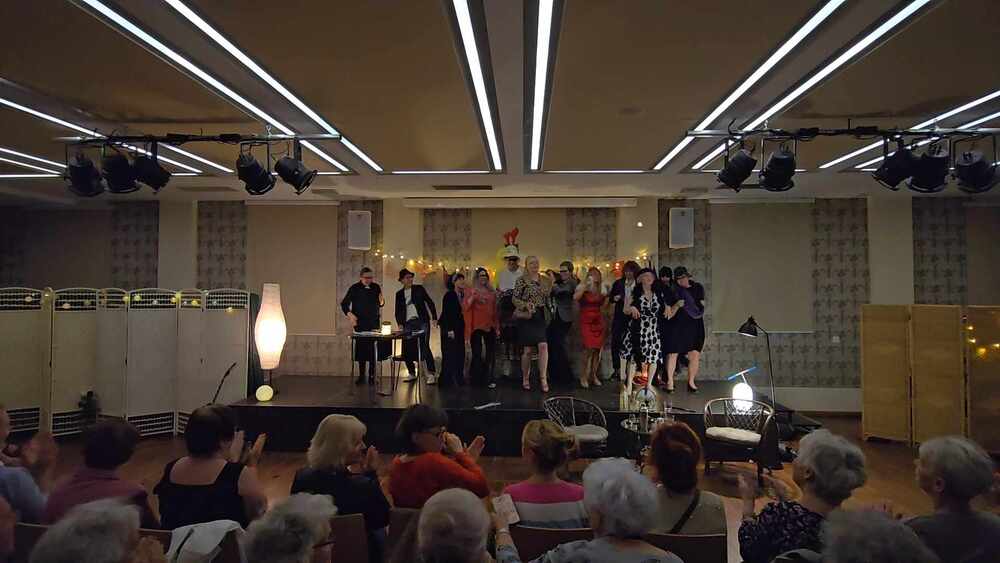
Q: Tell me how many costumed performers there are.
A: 12